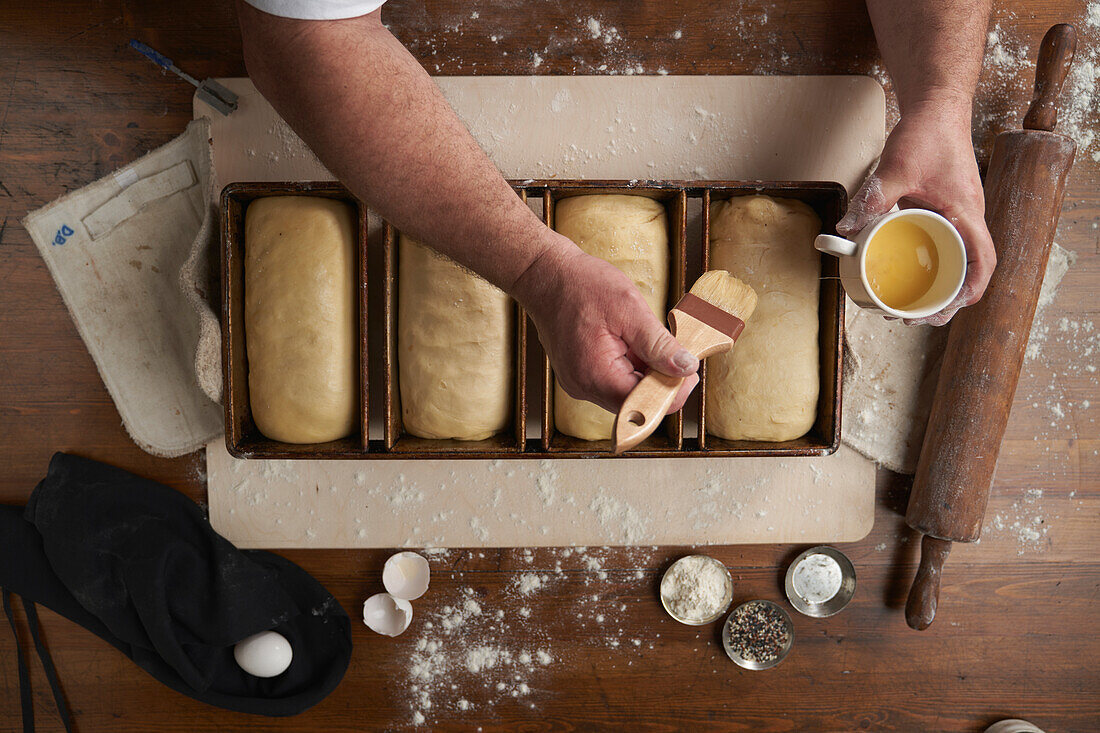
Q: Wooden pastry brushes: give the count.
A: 1